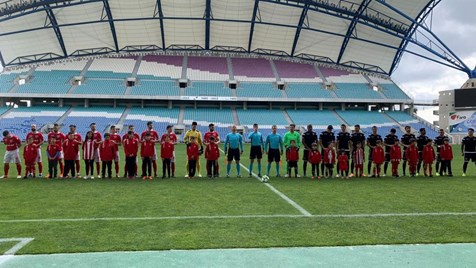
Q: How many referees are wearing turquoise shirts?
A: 3